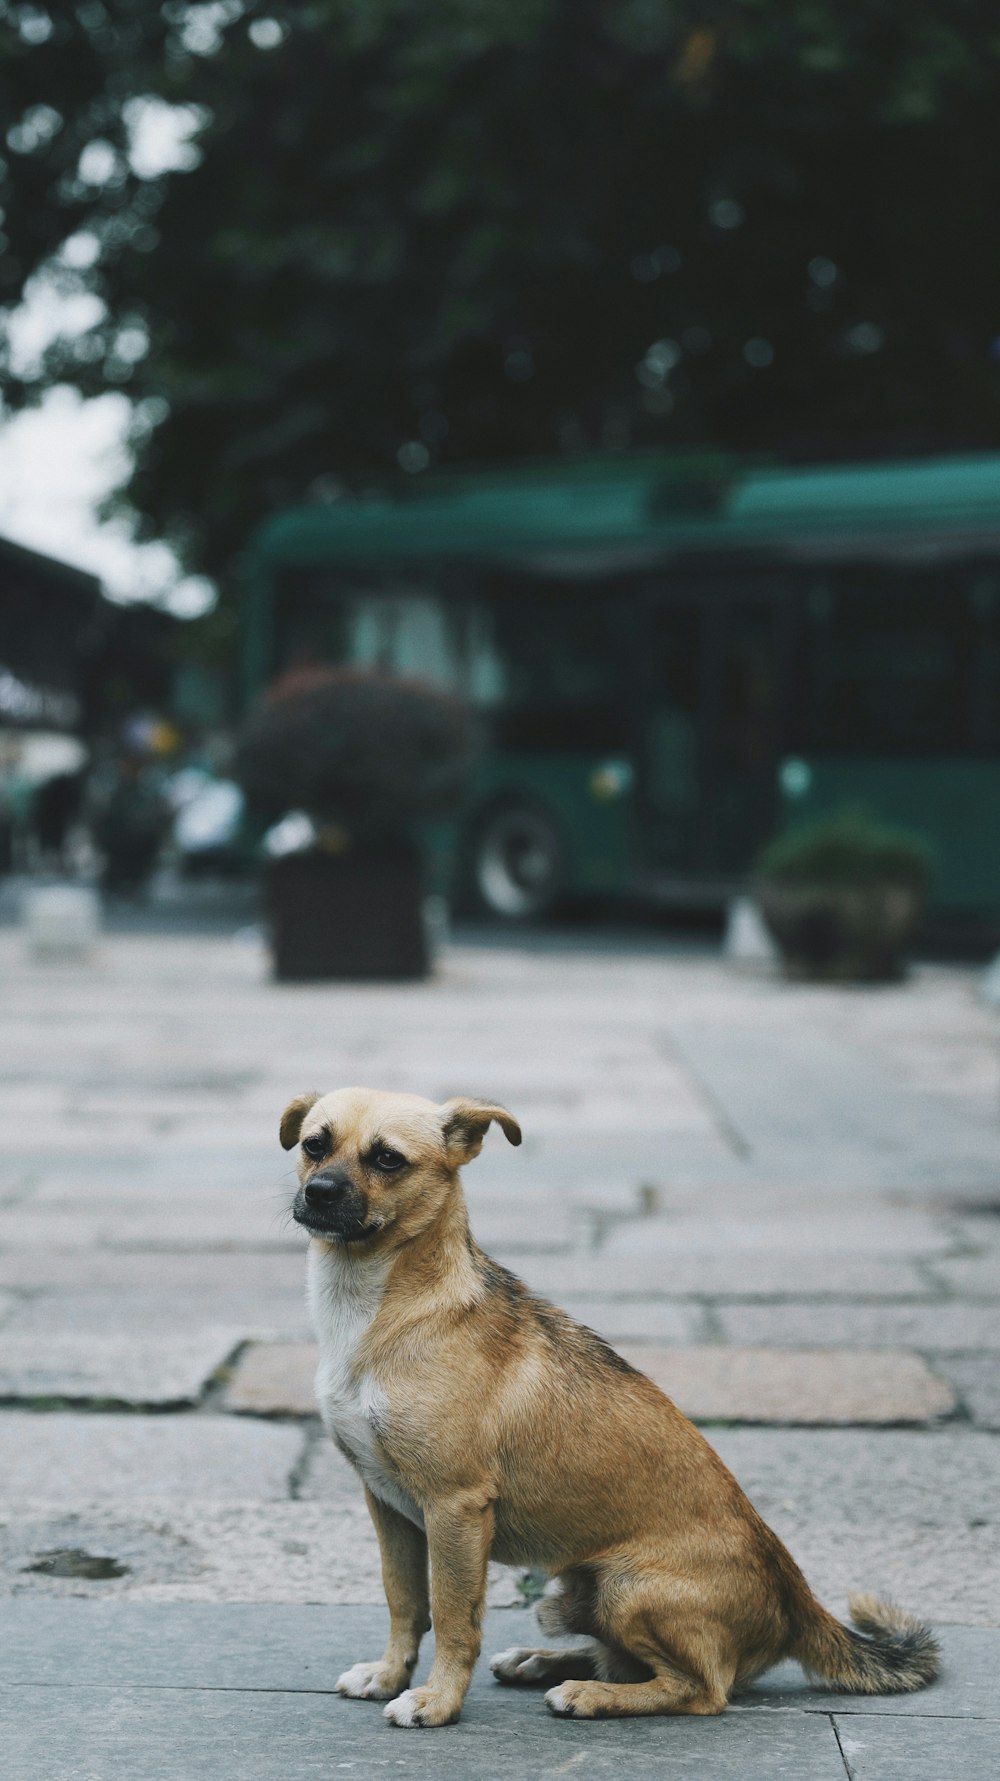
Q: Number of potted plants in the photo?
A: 2